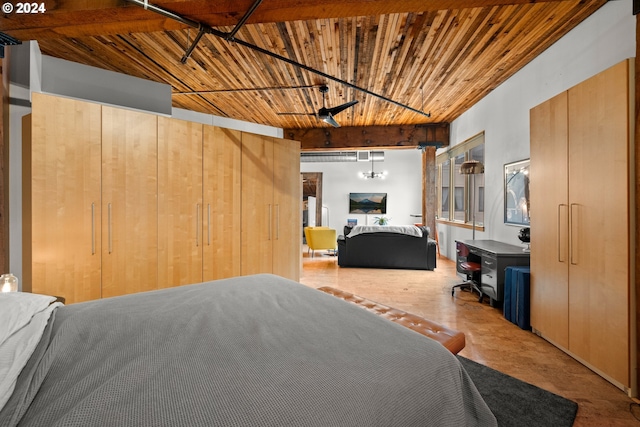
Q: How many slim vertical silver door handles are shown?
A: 8